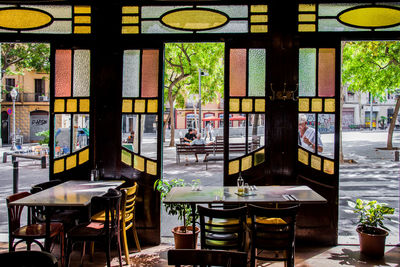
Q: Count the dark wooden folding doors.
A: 4